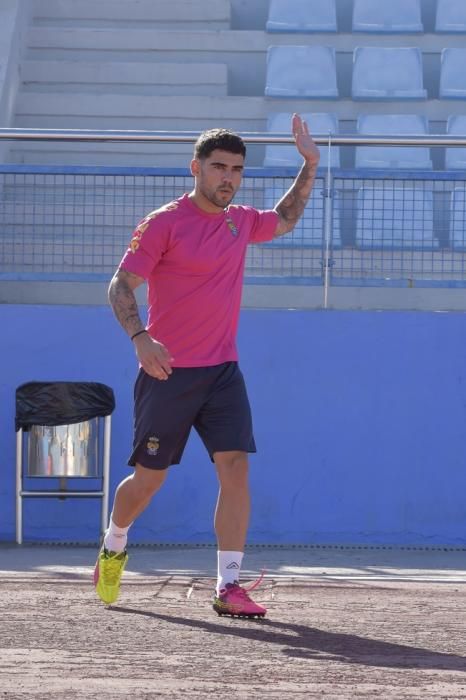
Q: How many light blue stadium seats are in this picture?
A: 12